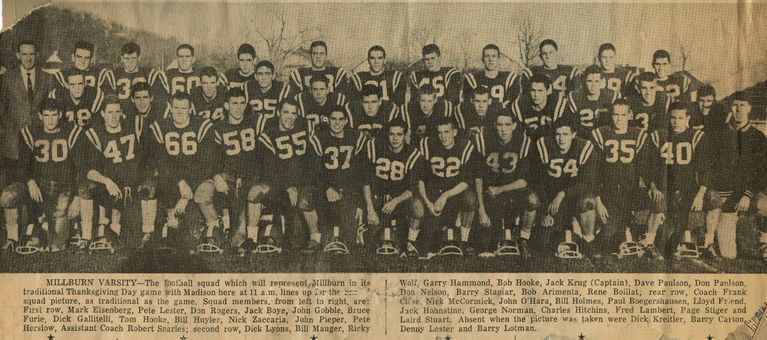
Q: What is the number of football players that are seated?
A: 12